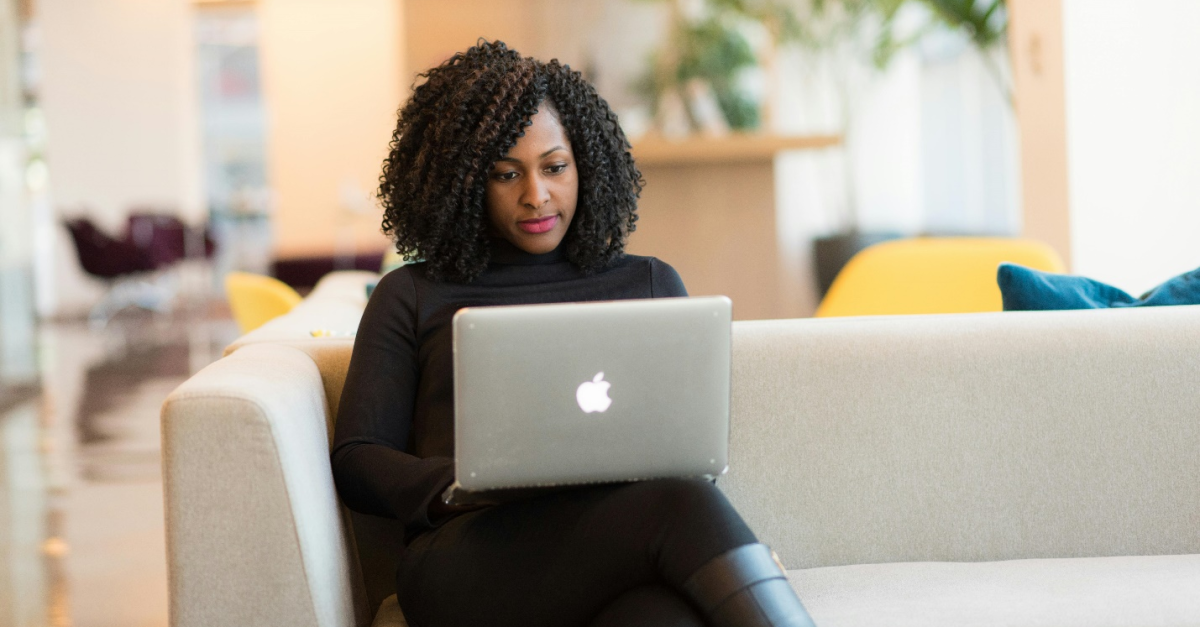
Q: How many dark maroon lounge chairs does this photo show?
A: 2